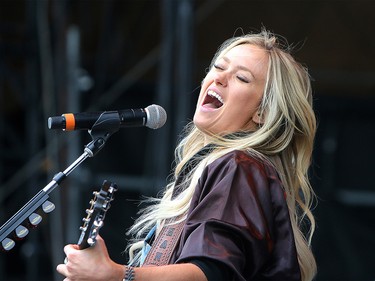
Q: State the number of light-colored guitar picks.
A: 4